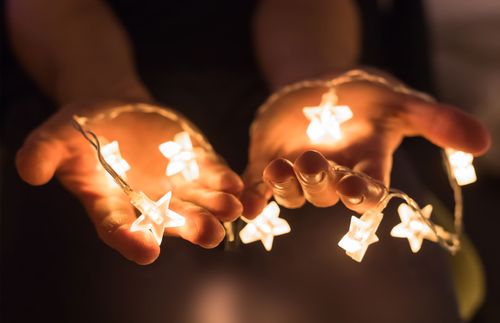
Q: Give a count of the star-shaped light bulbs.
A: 8